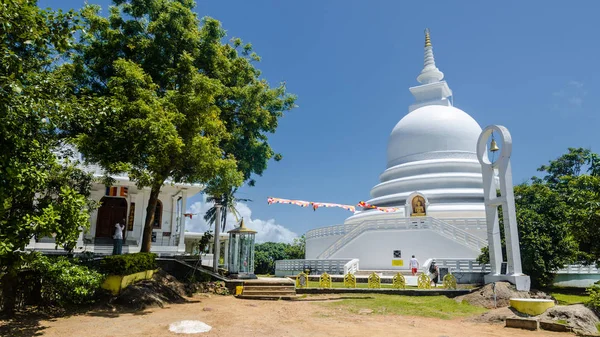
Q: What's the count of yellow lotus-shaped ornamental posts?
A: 7